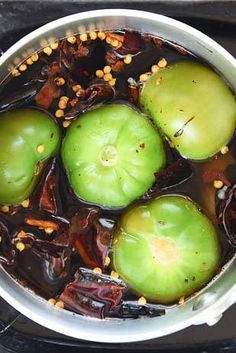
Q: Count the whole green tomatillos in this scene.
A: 4